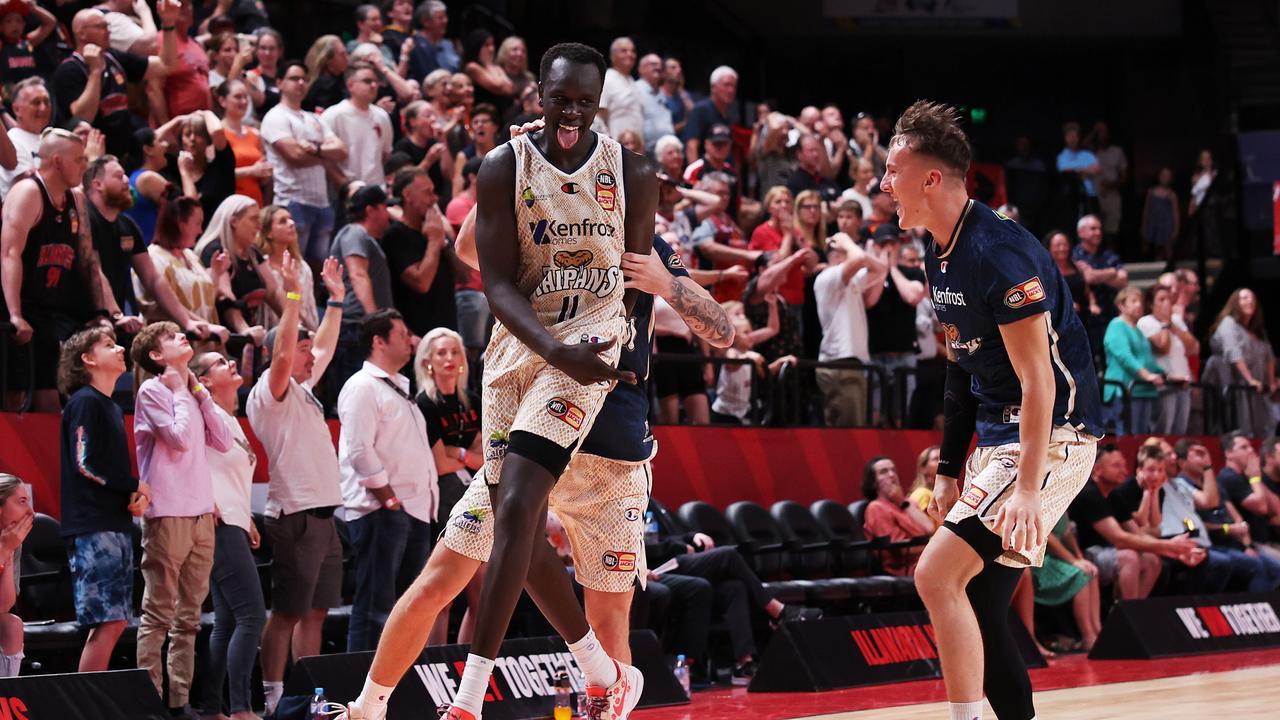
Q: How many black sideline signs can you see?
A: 4